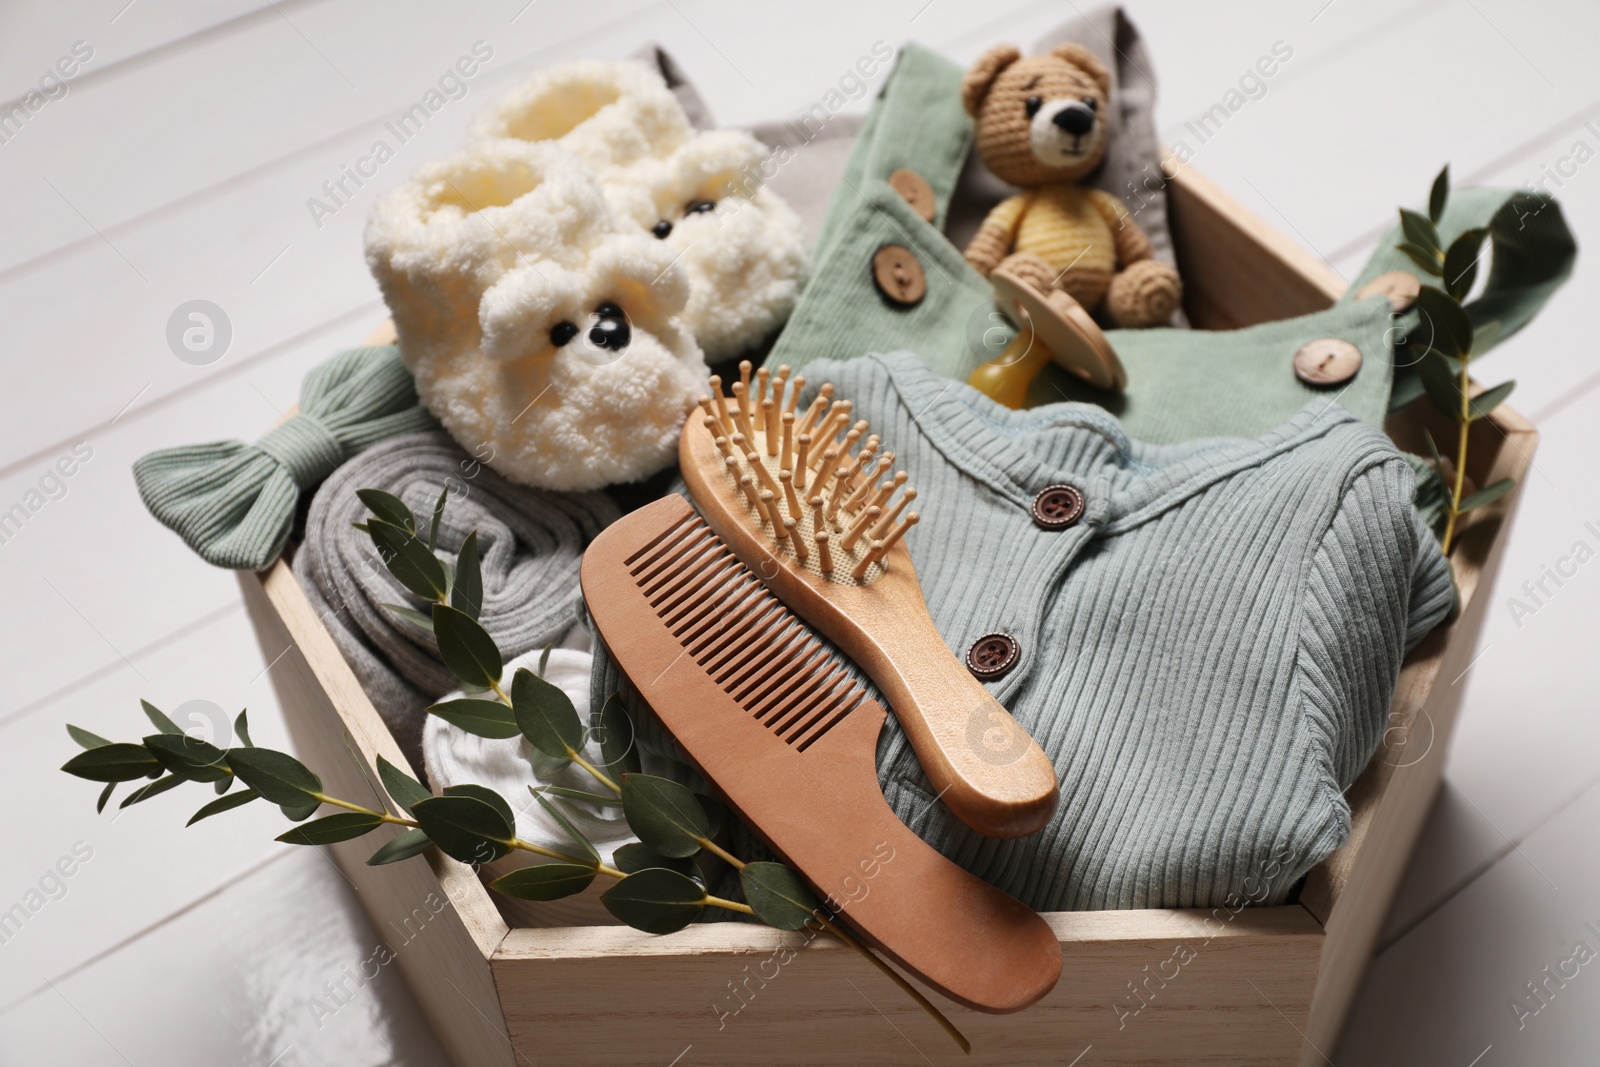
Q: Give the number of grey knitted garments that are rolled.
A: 1